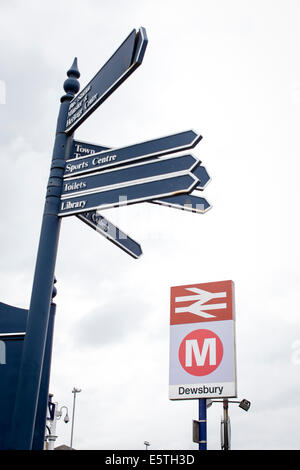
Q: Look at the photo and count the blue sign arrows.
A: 7